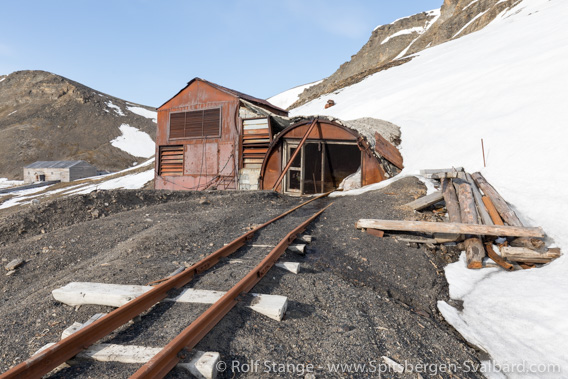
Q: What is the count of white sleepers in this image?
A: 5